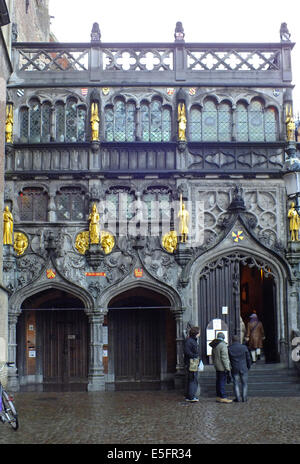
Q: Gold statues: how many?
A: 8